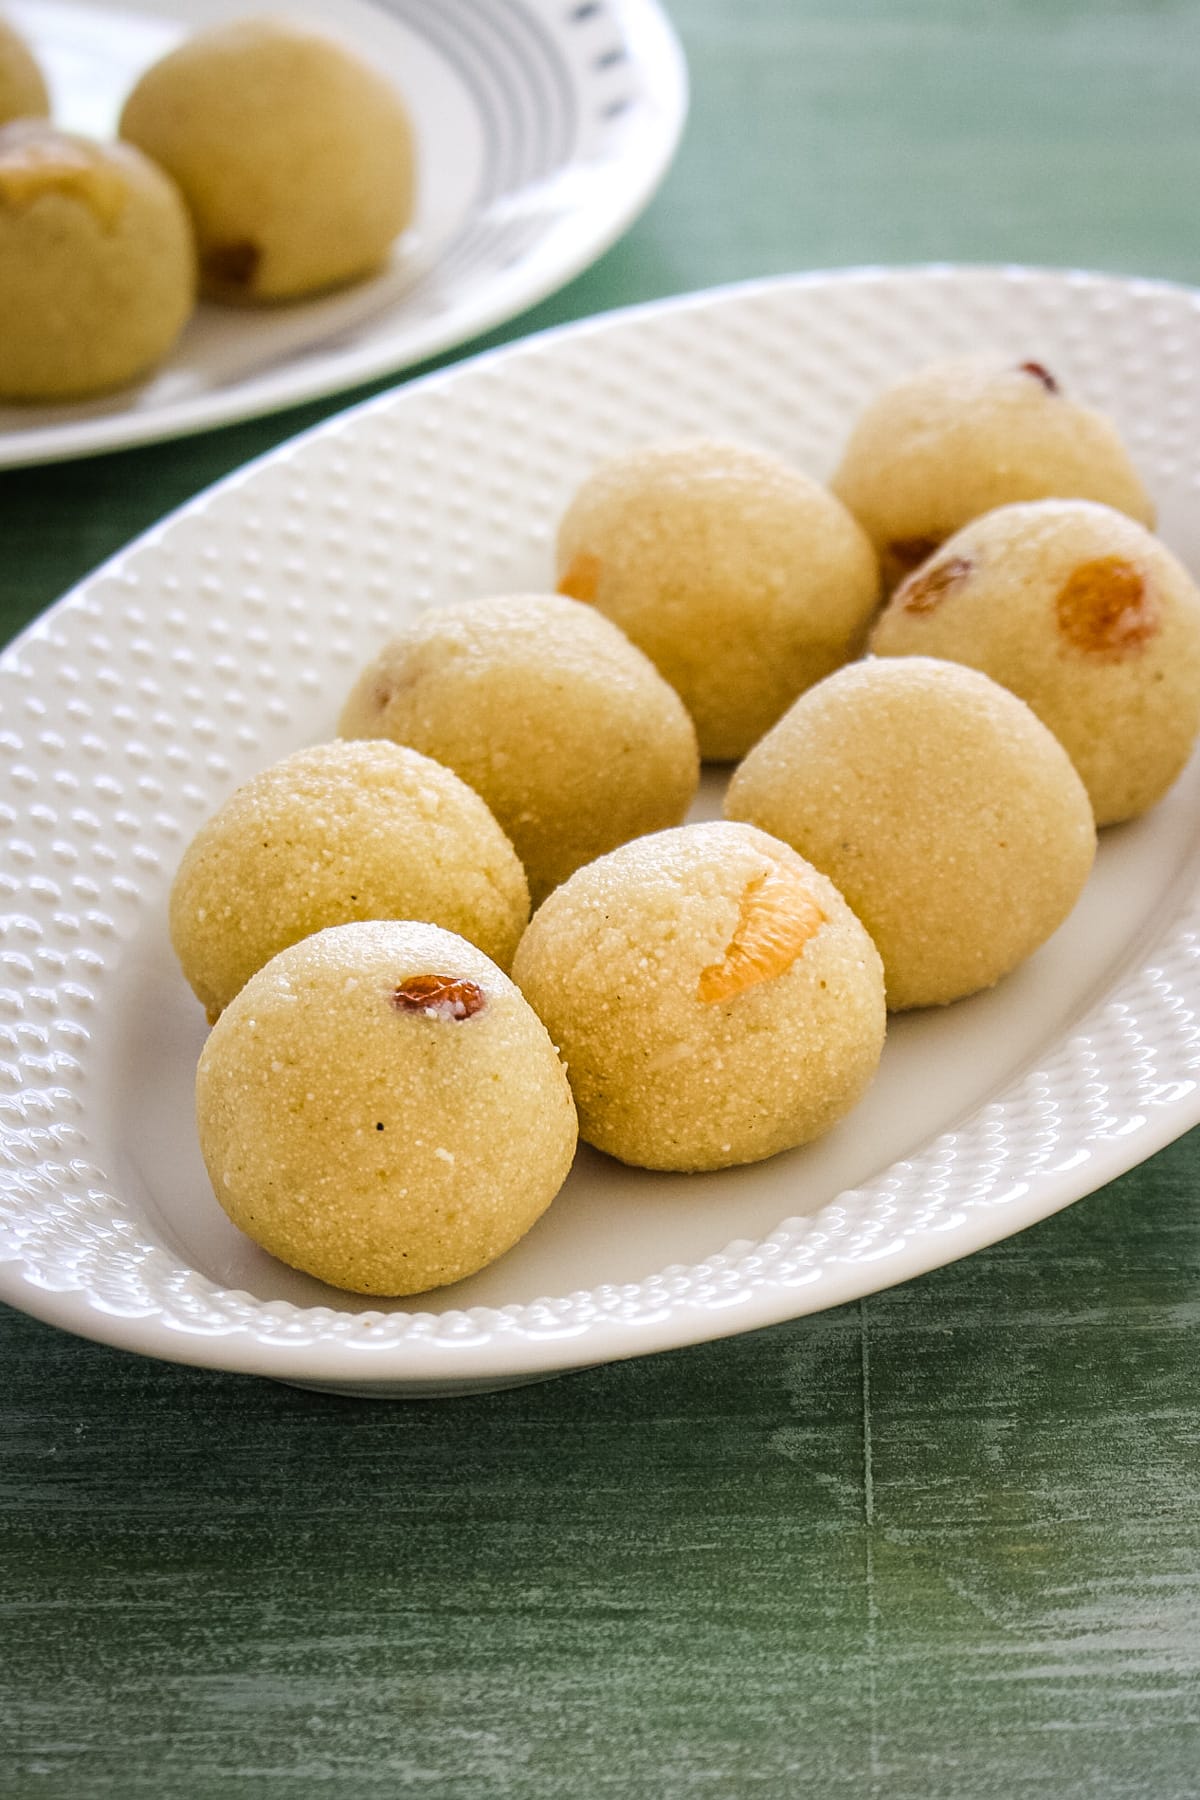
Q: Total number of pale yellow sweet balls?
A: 11